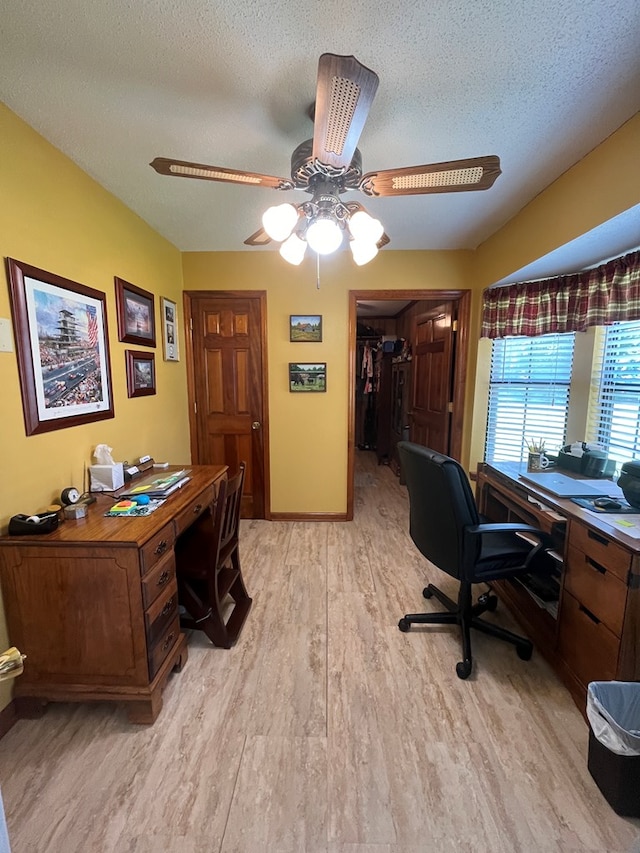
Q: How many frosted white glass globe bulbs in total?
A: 5